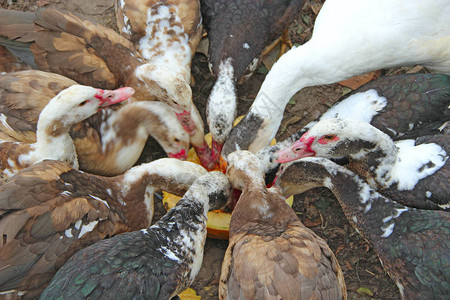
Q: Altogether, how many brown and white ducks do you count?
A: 6